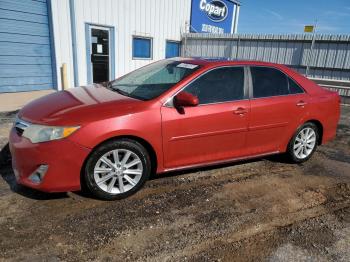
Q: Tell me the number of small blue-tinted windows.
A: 2